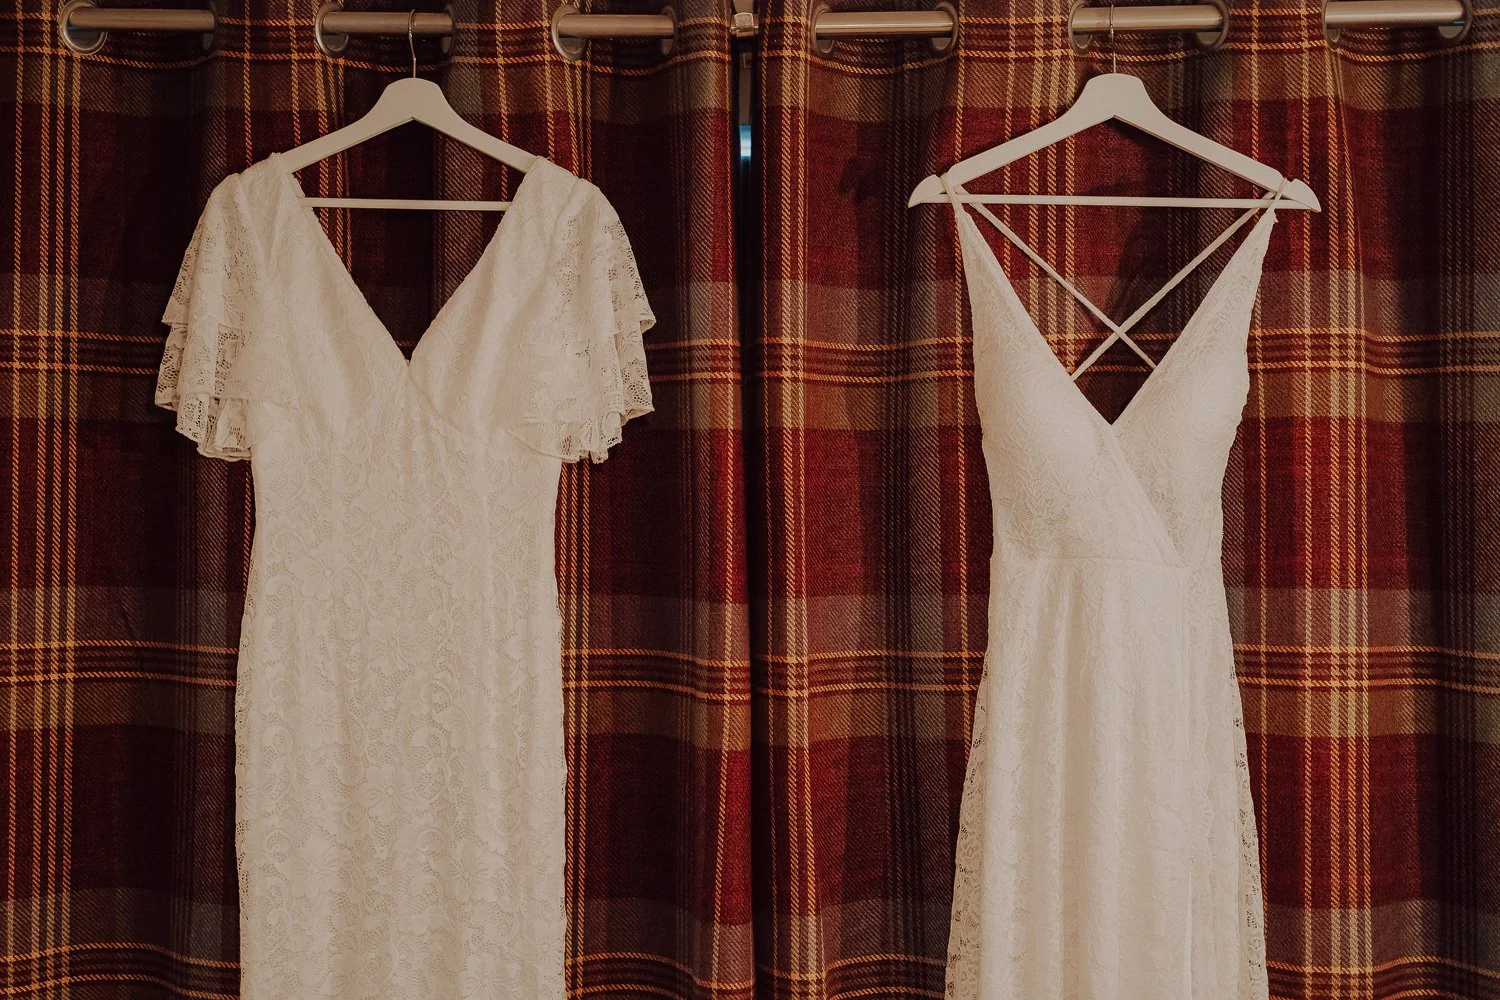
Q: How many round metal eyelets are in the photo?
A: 12